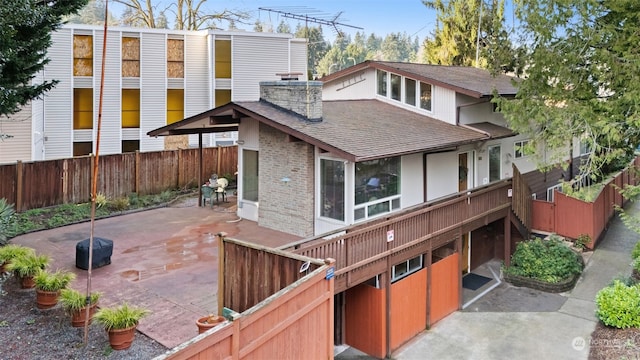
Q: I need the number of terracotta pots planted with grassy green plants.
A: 5